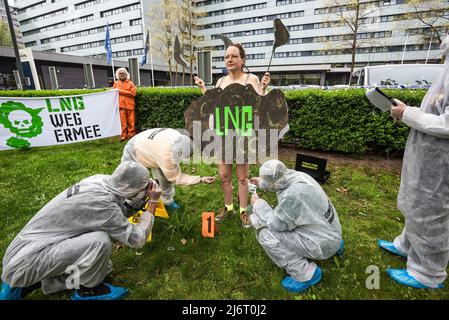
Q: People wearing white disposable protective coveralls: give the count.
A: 4